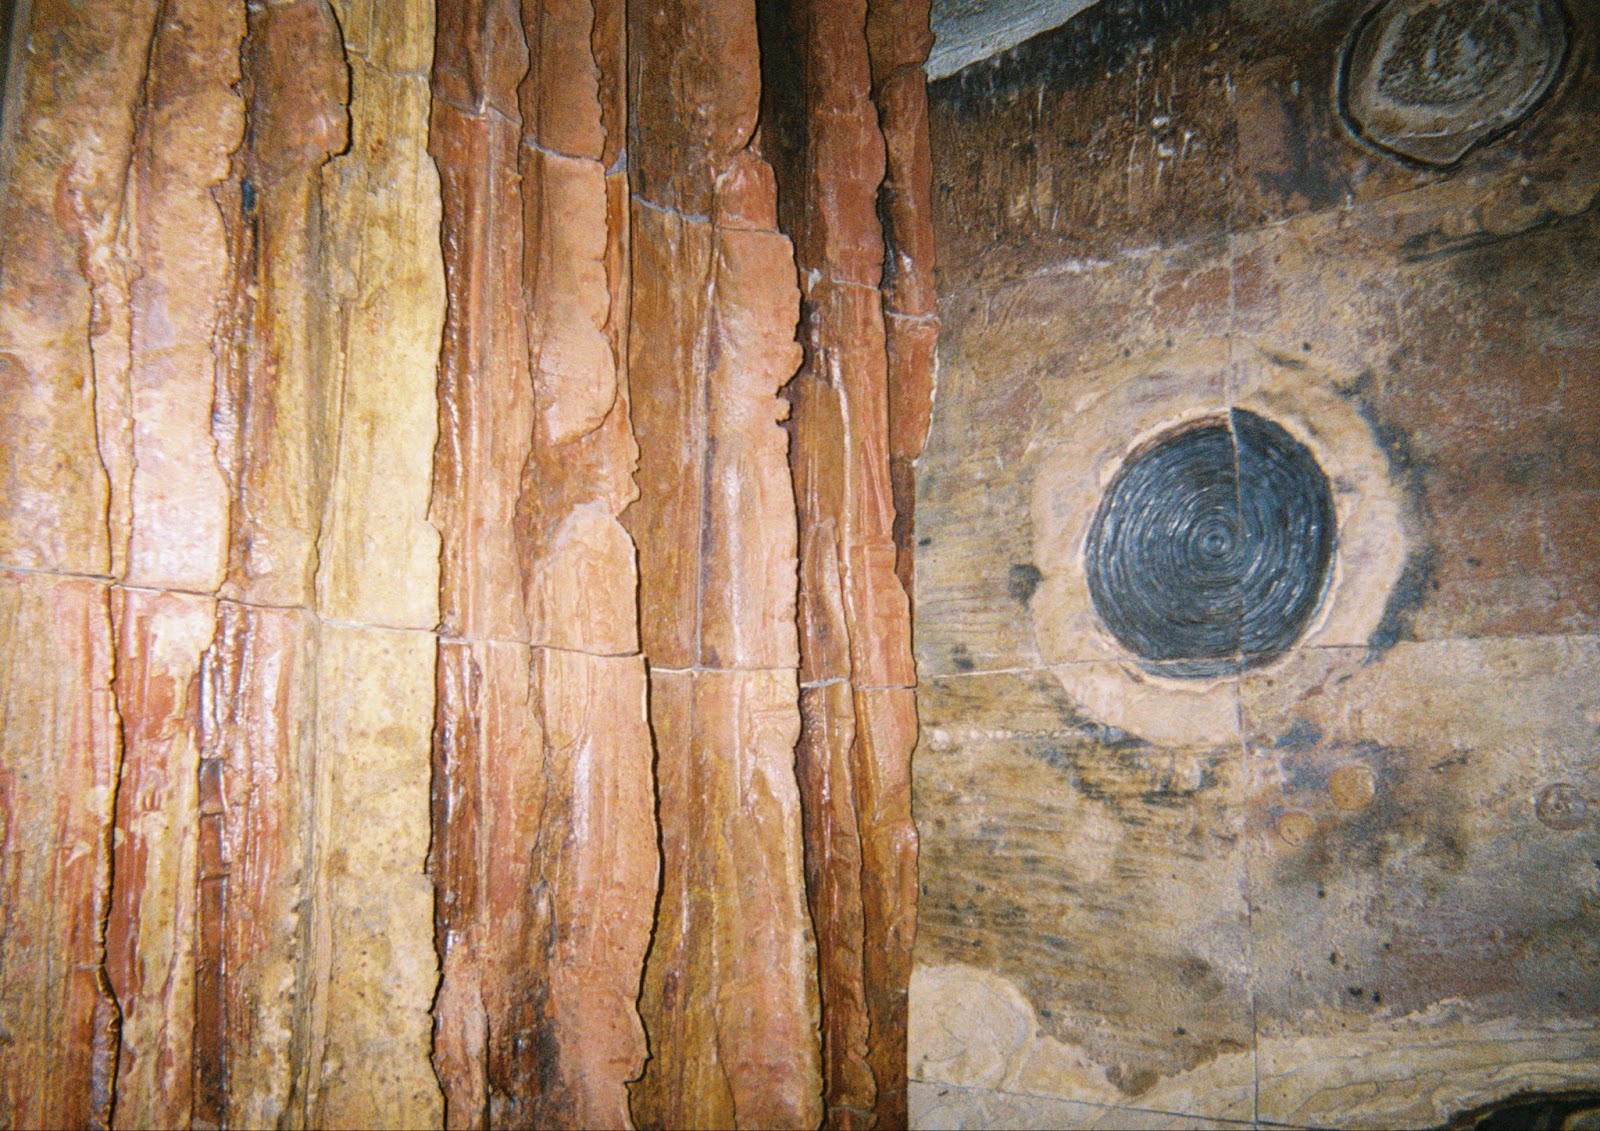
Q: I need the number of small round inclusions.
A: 3